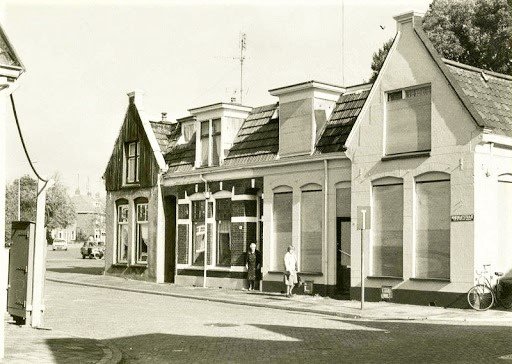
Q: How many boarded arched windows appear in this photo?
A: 4